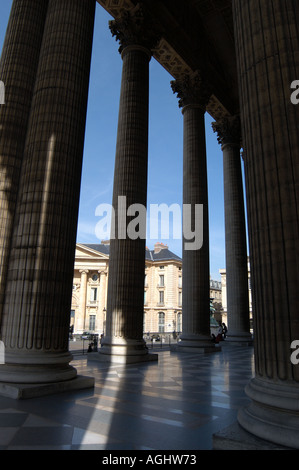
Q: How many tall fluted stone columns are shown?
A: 6